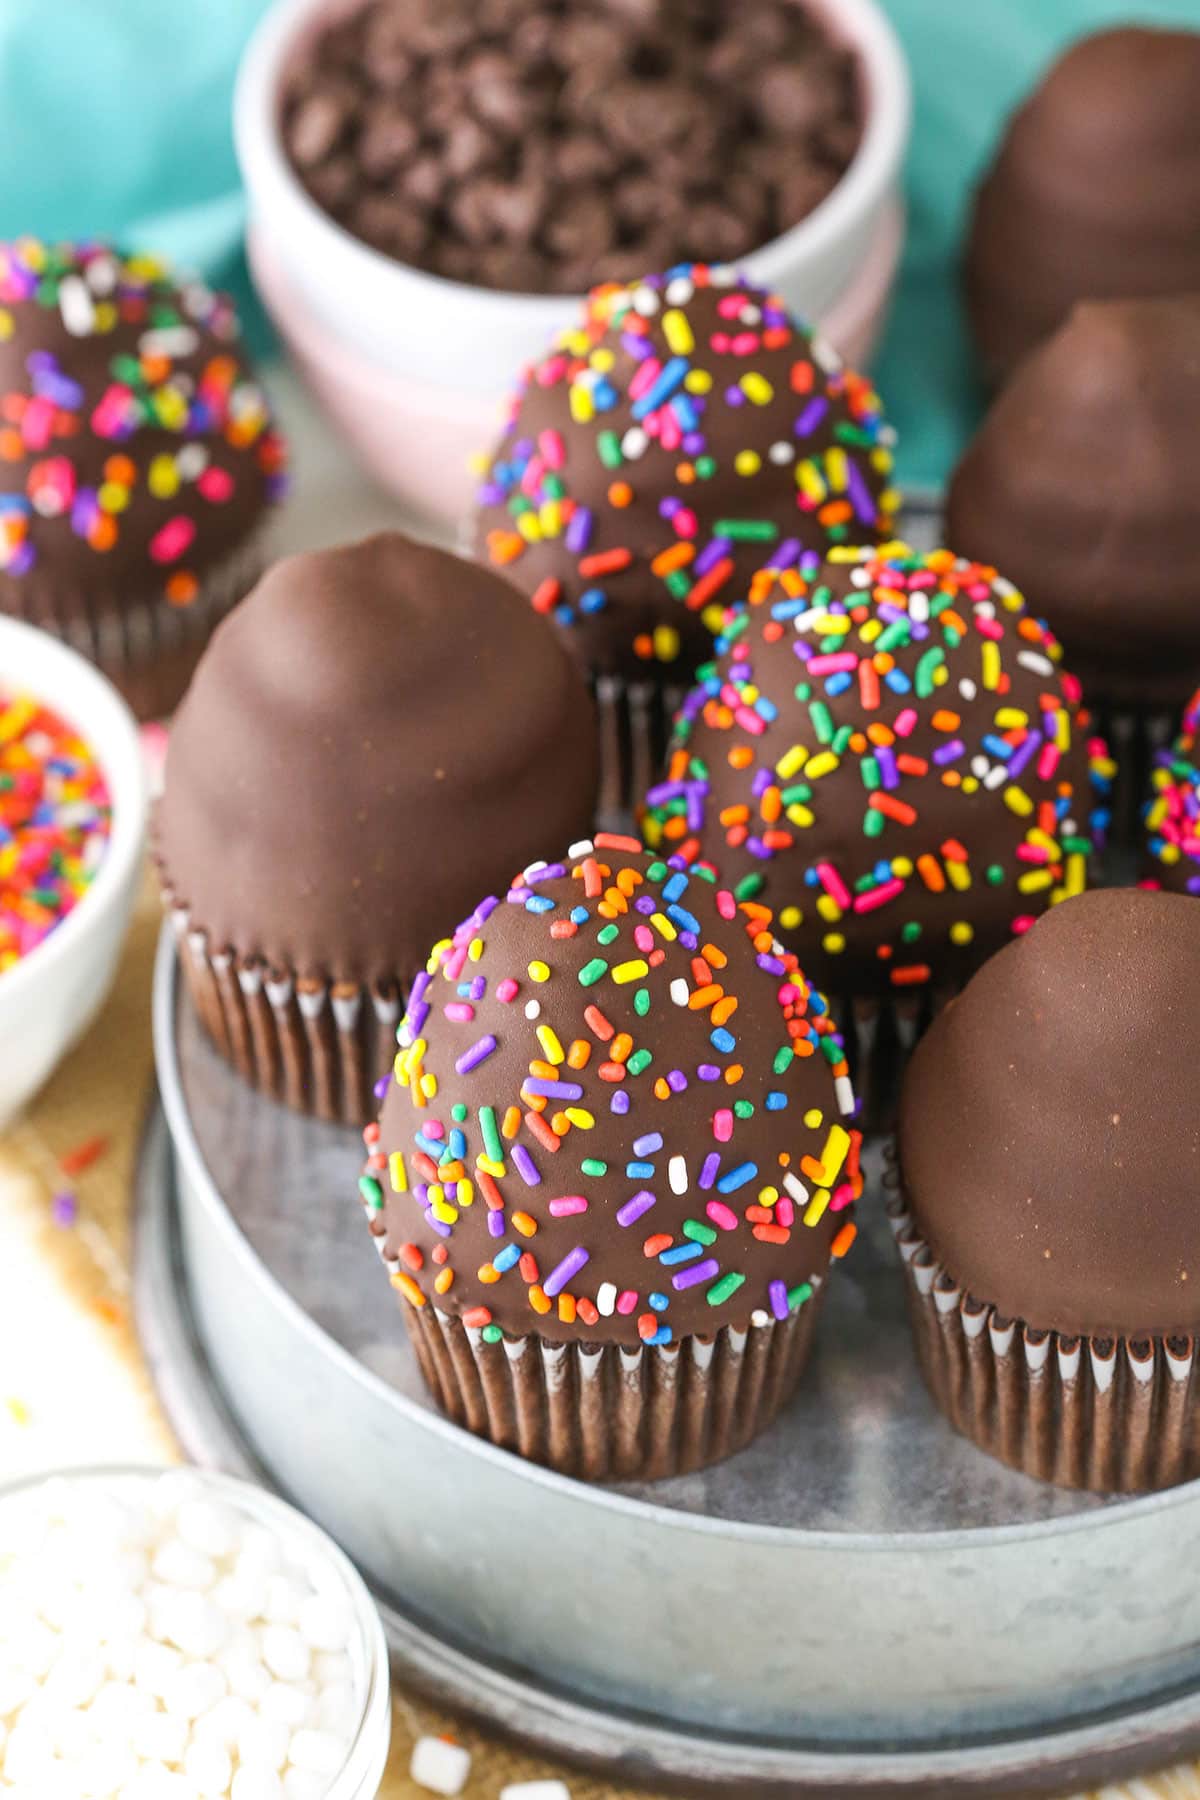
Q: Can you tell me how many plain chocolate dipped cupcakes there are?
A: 4